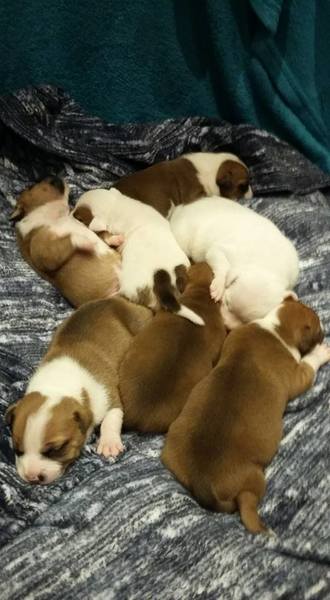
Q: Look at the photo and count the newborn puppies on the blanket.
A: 7